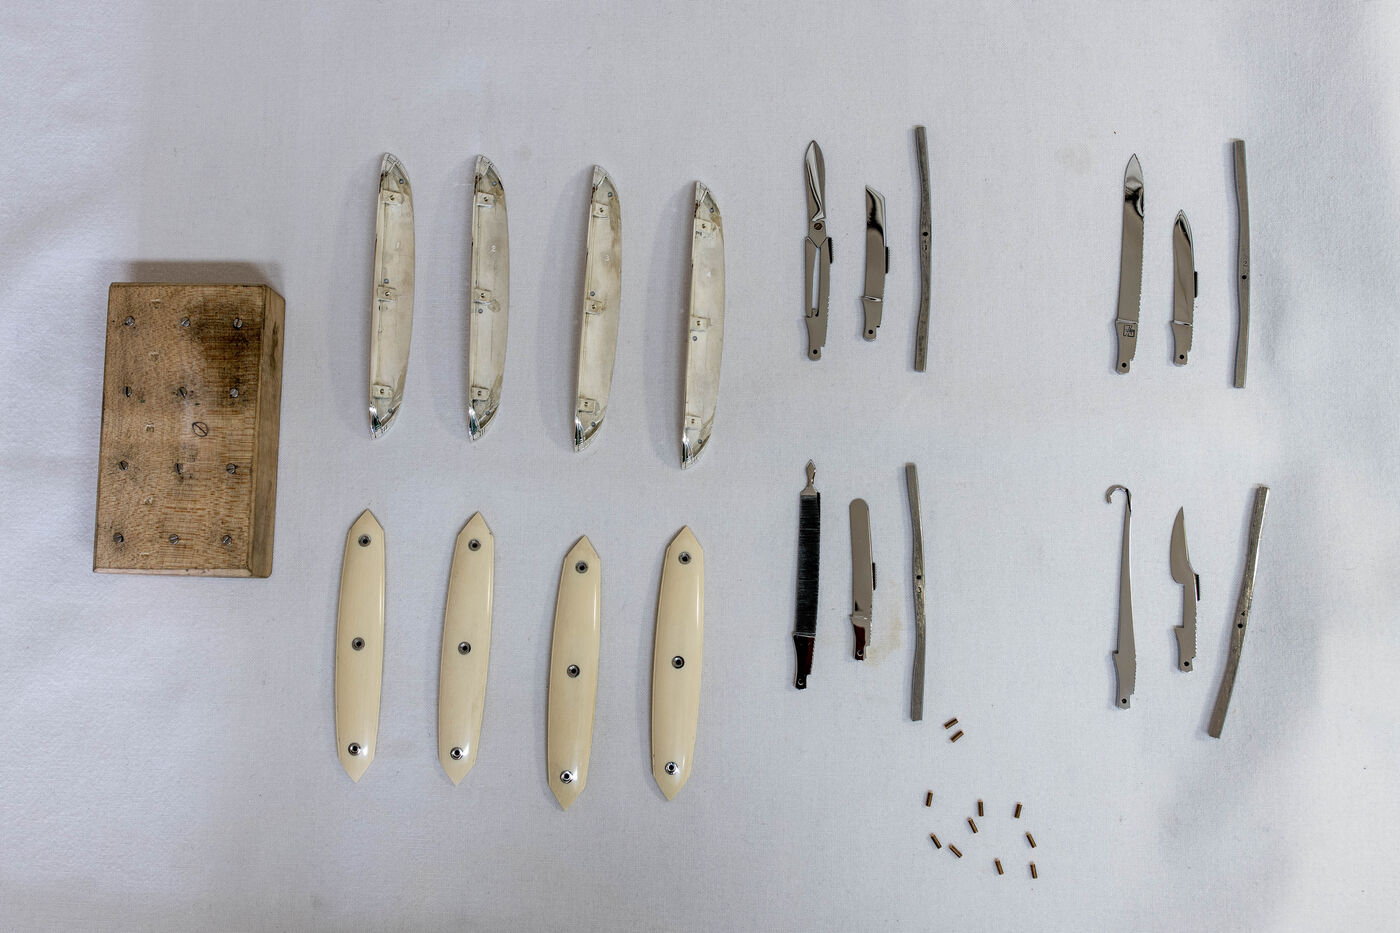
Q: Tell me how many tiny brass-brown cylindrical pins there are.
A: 11